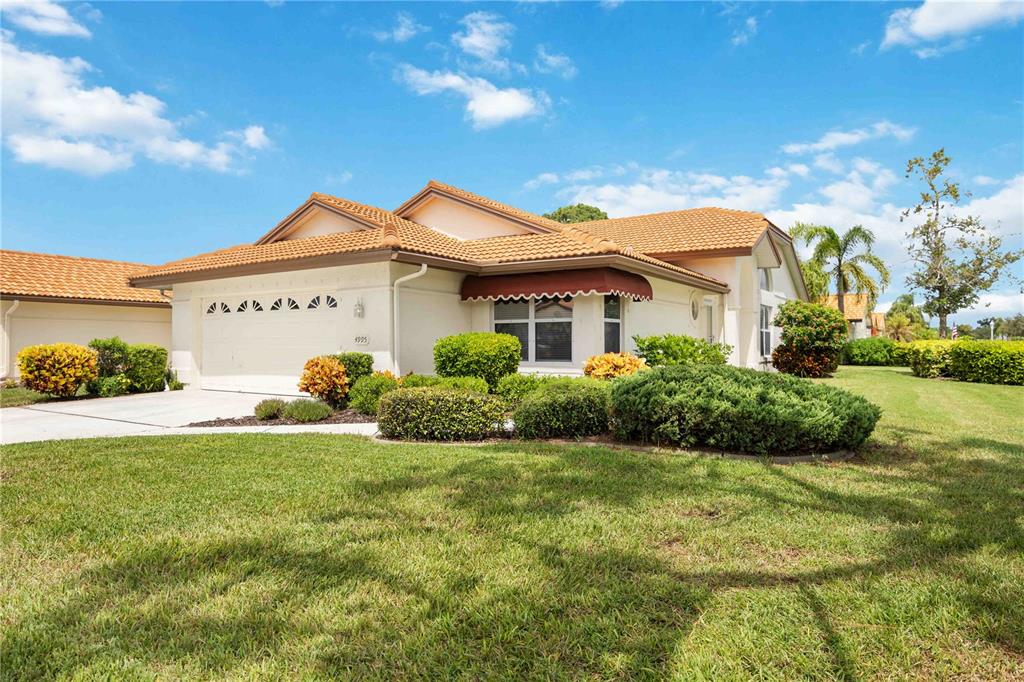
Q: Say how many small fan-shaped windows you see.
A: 8